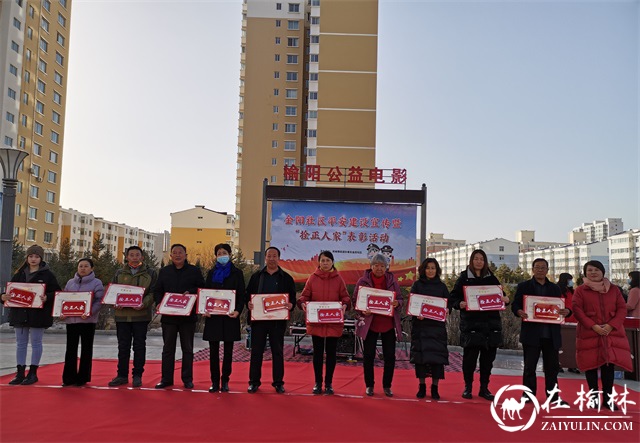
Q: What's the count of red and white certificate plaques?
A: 11